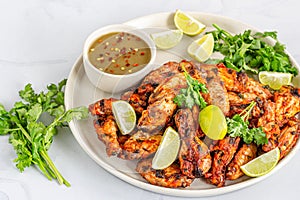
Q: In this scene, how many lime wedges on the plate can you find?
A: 8